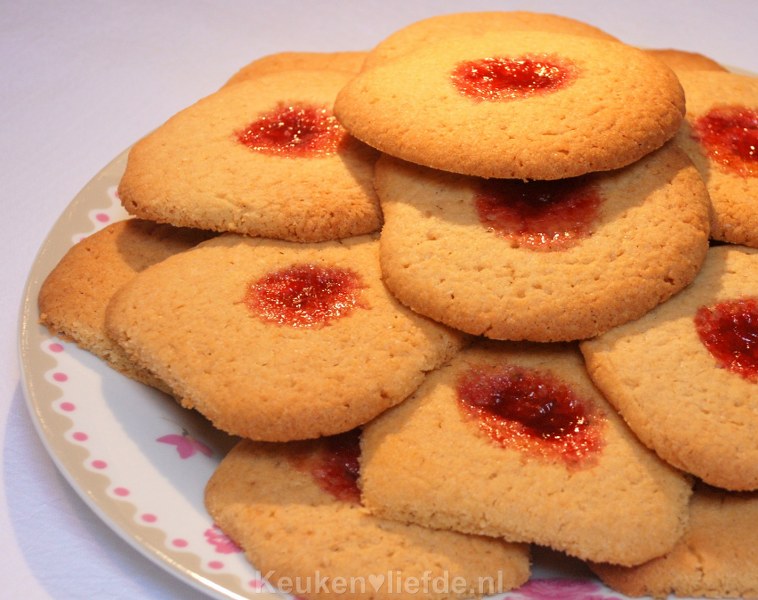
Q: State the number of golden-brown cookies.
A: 13